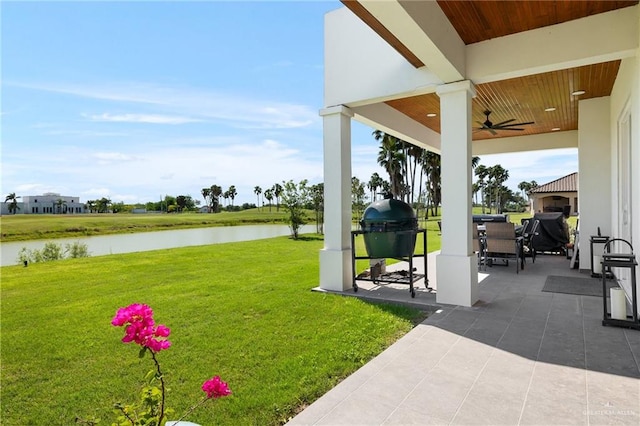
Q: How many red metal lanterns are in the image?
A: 0